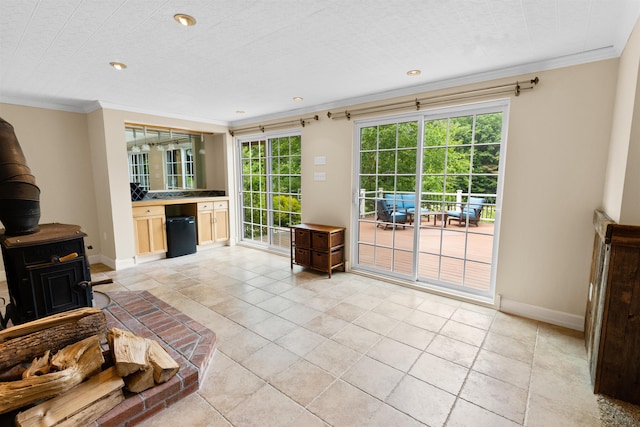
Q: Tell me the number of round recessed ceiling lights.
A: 5